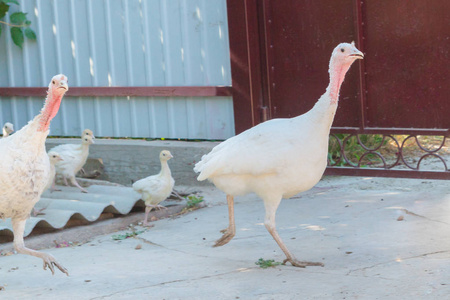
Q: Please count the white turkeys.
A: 7